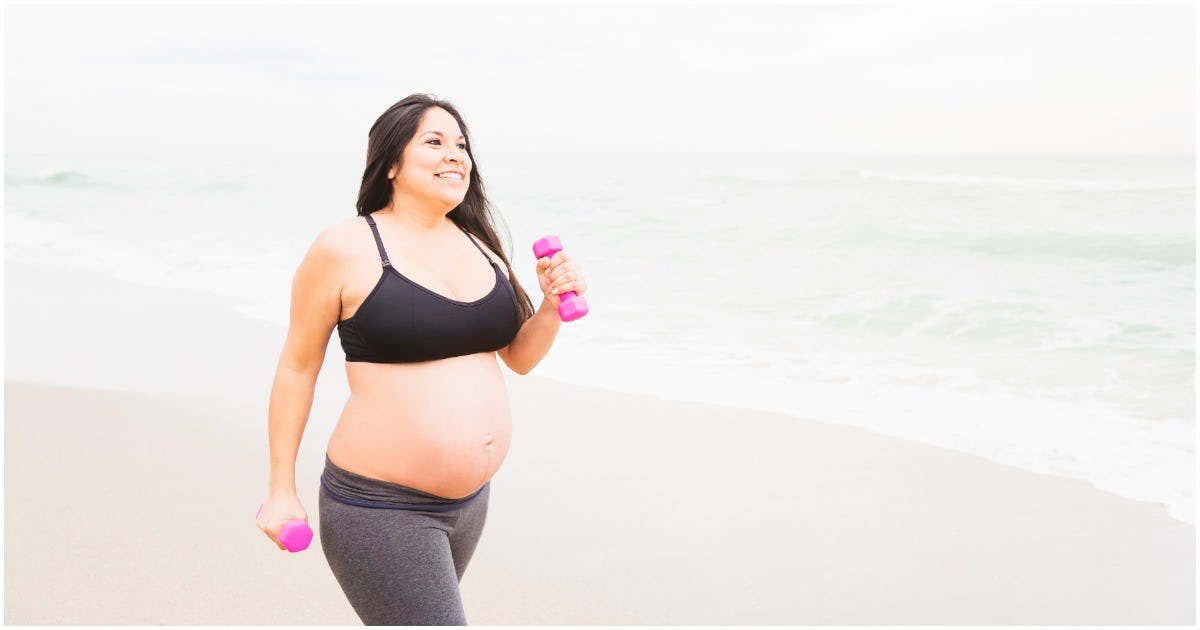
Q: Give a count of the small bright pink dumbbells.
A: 2